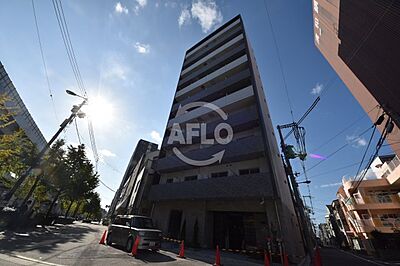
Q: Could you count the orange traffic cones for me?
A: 7